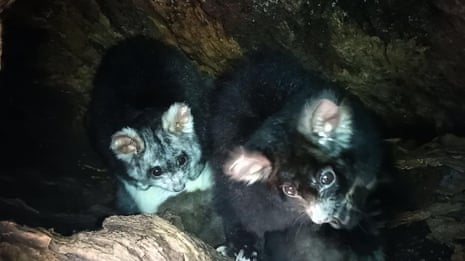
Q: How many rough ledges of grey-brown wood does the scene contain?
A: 1